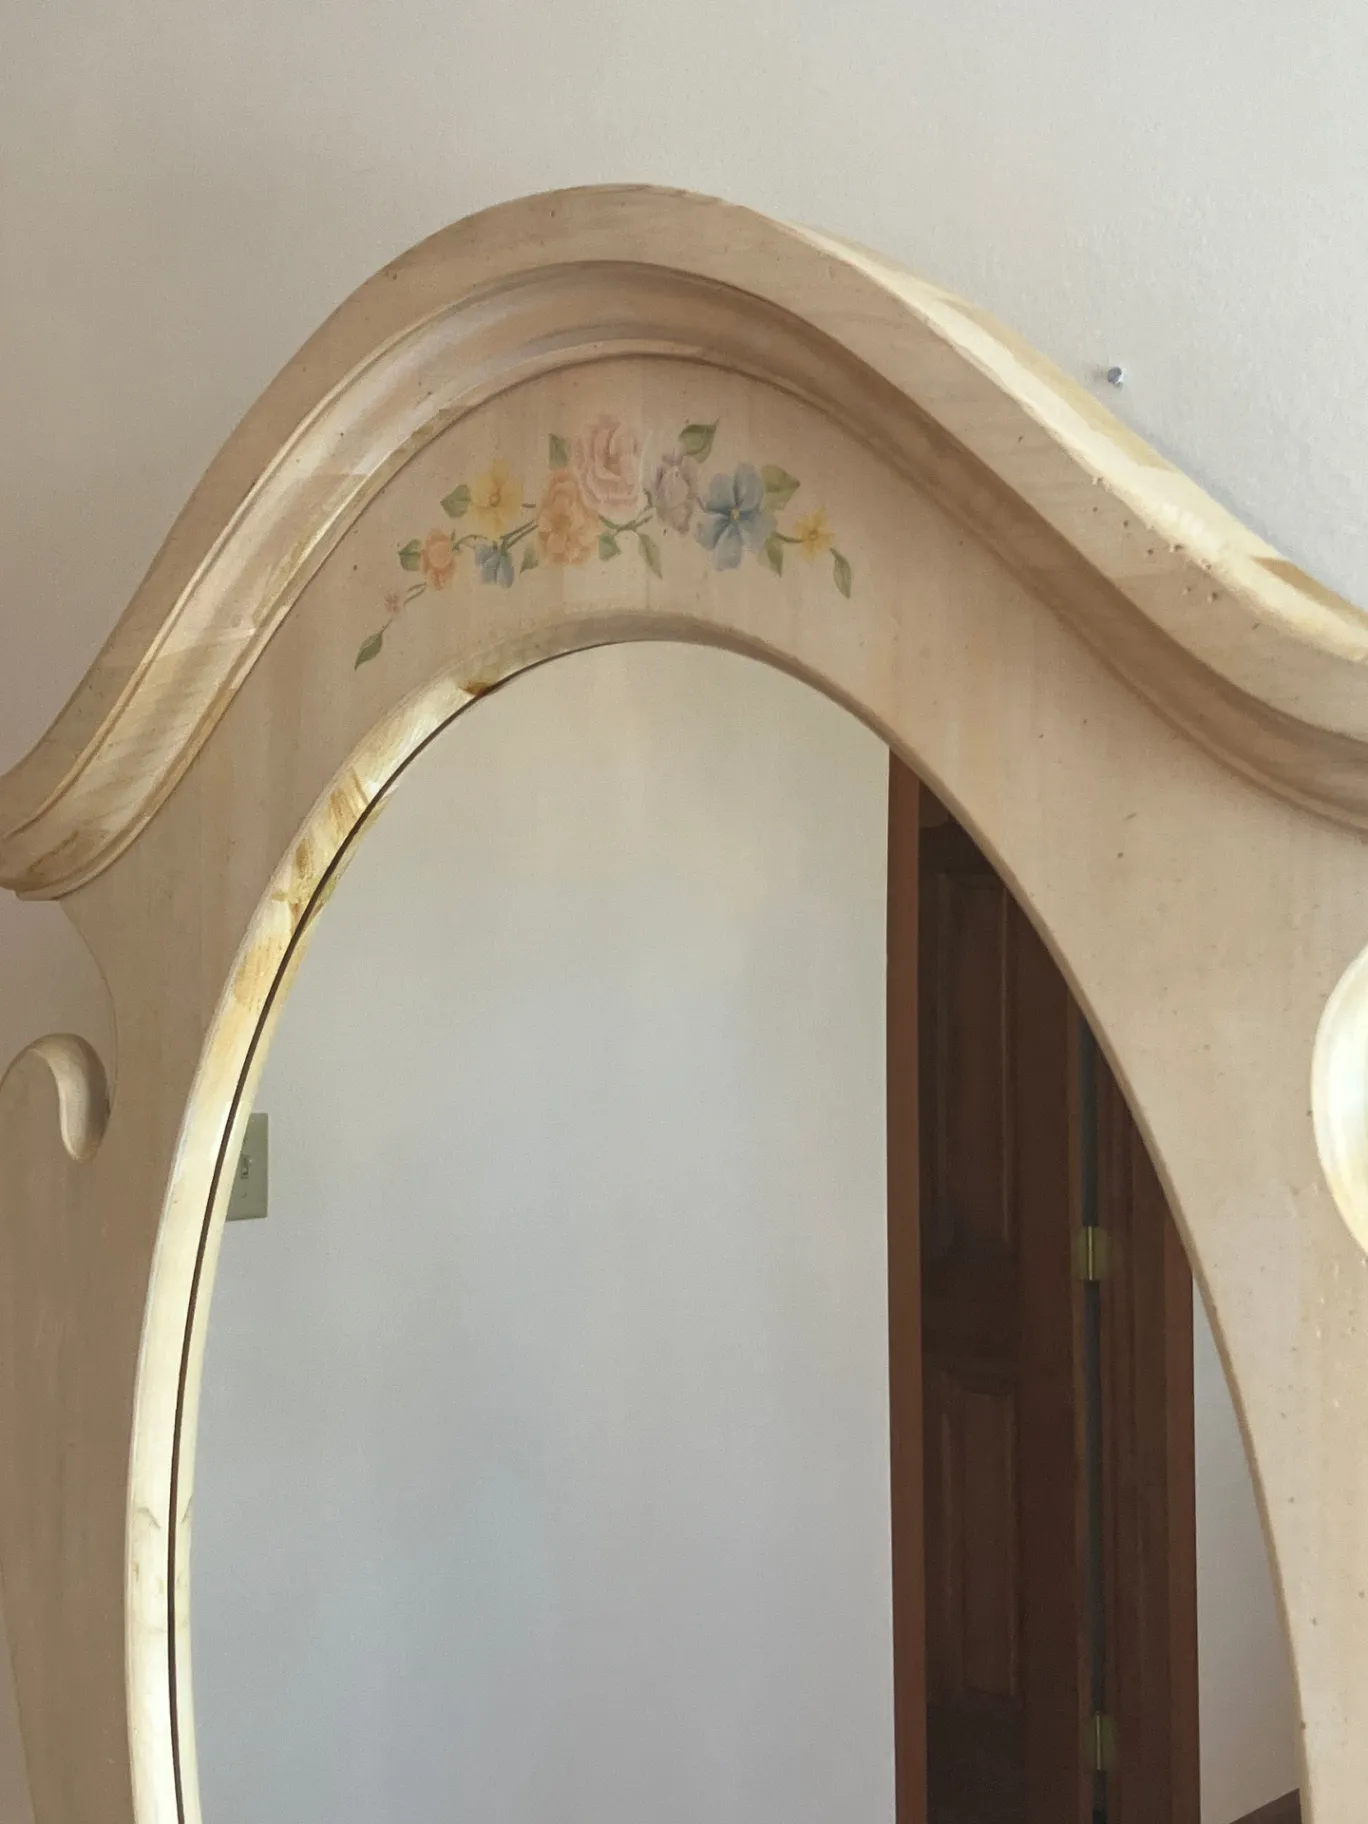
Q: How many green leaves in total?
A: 11